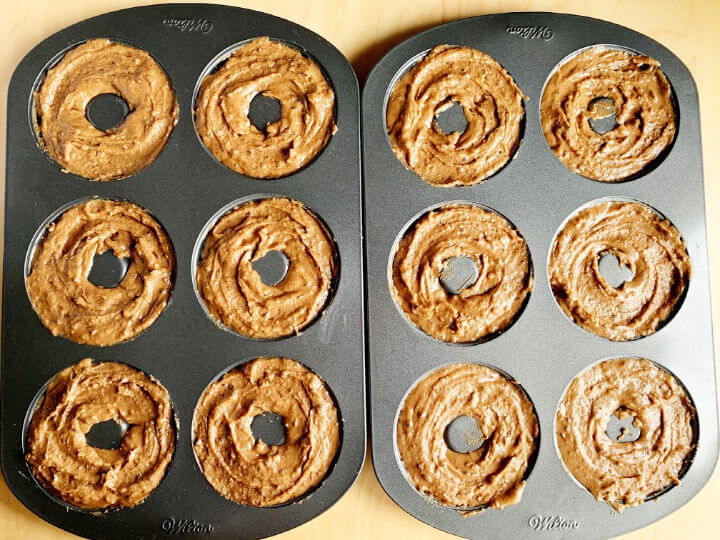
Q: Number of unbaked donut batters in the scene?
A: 12